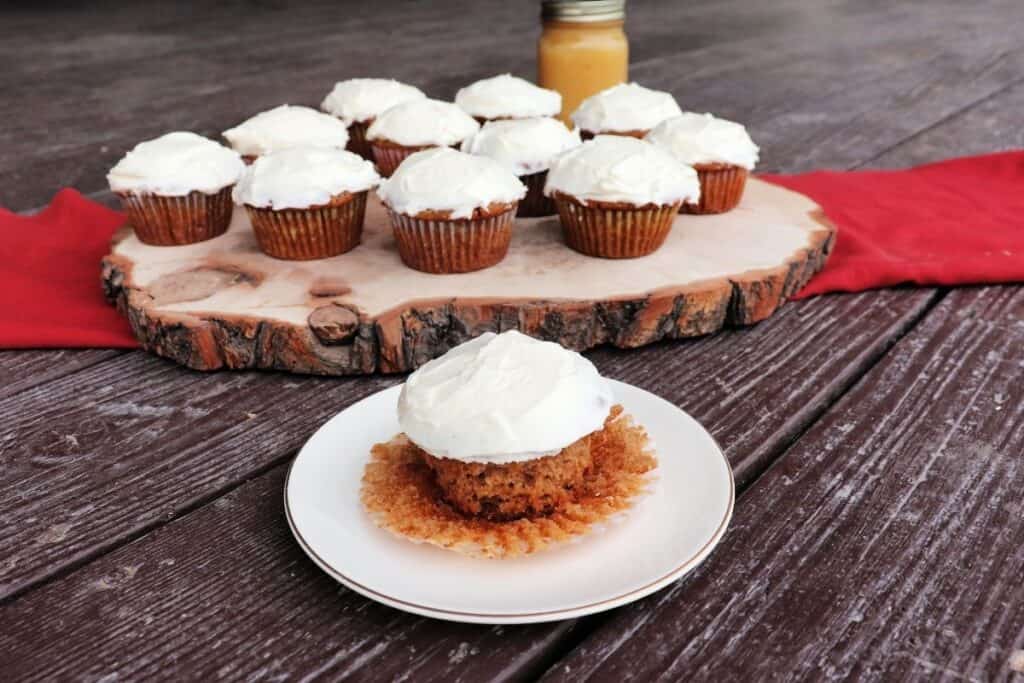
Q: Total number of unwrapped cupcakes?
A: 1